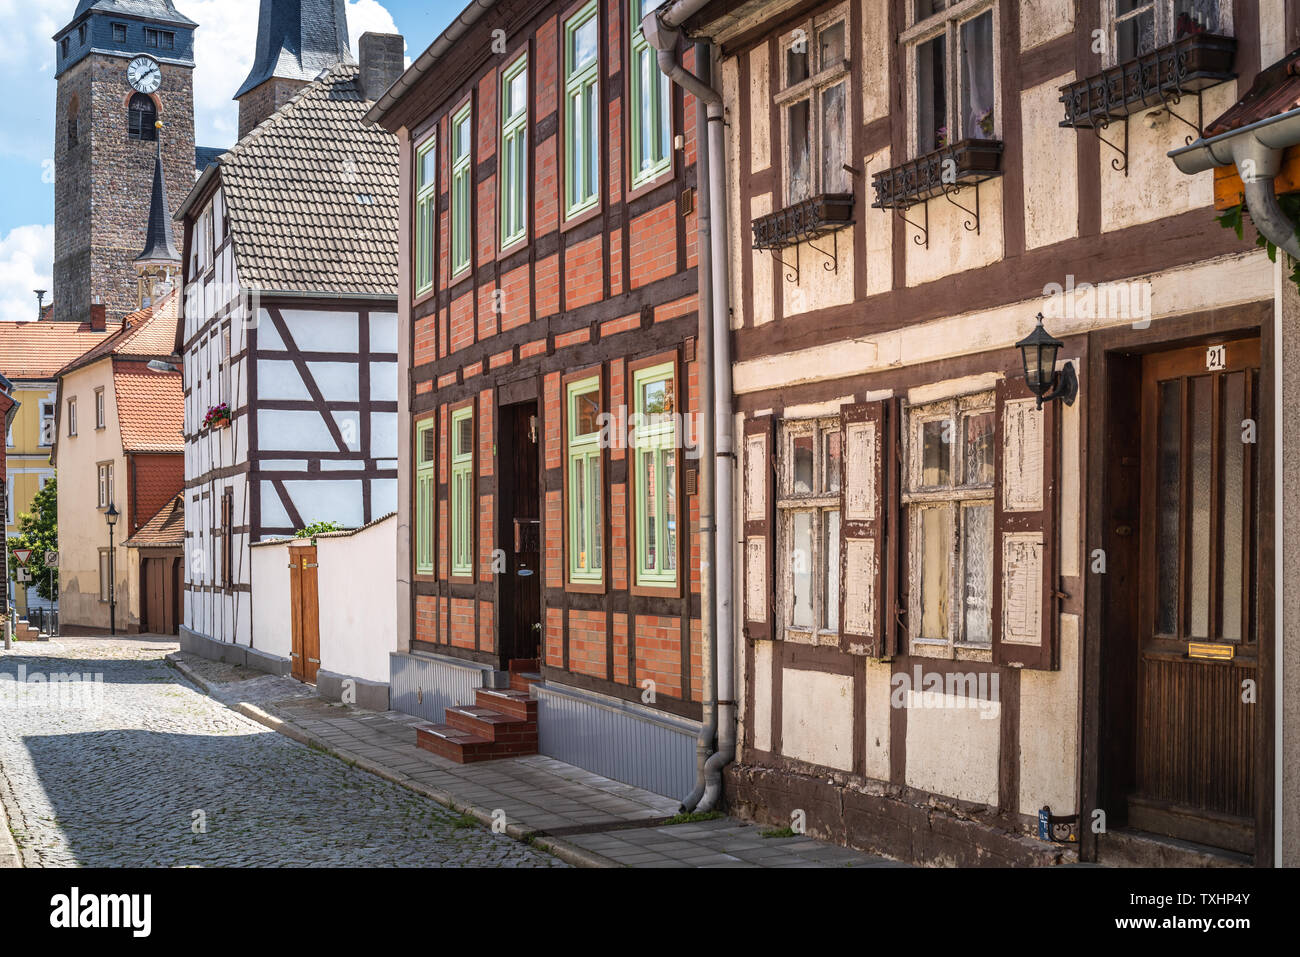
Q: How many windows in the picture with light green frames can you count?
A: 9